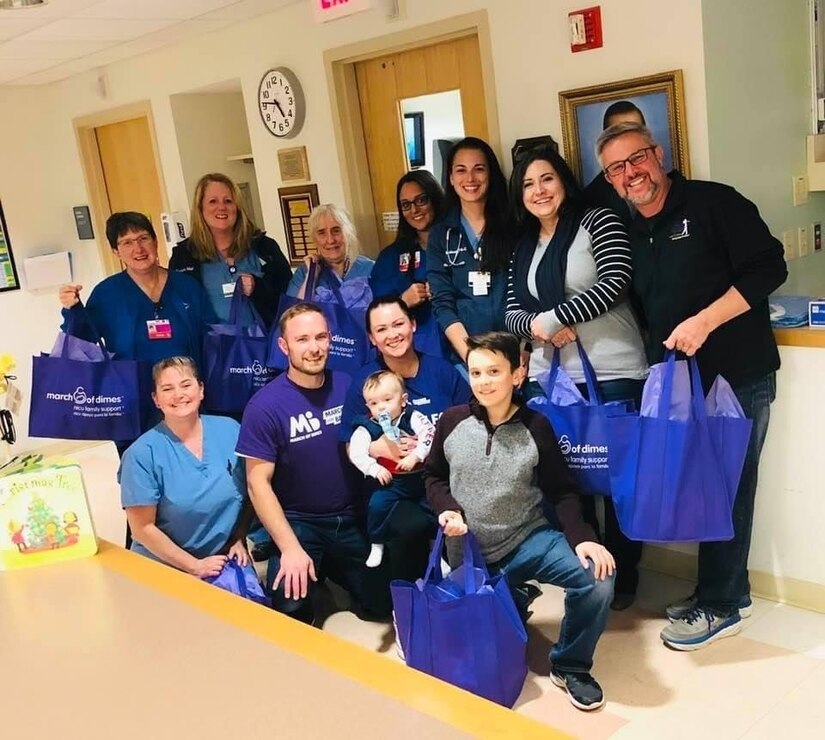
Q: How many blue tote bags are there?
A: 7